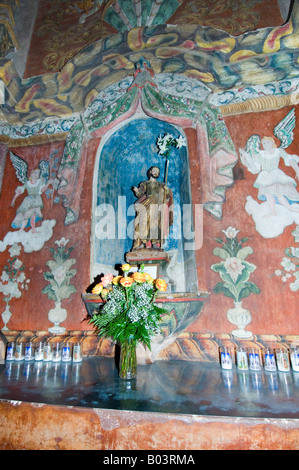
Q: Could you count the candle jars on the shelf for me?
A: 14